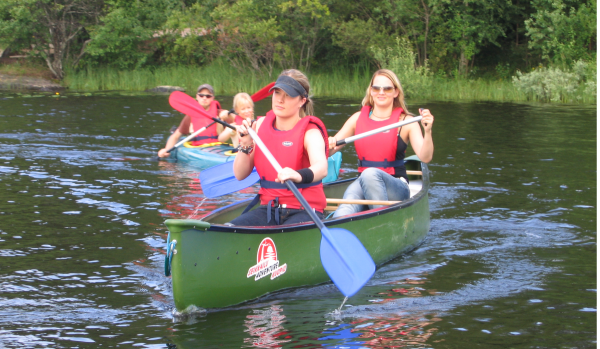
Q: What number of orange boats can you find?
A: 0